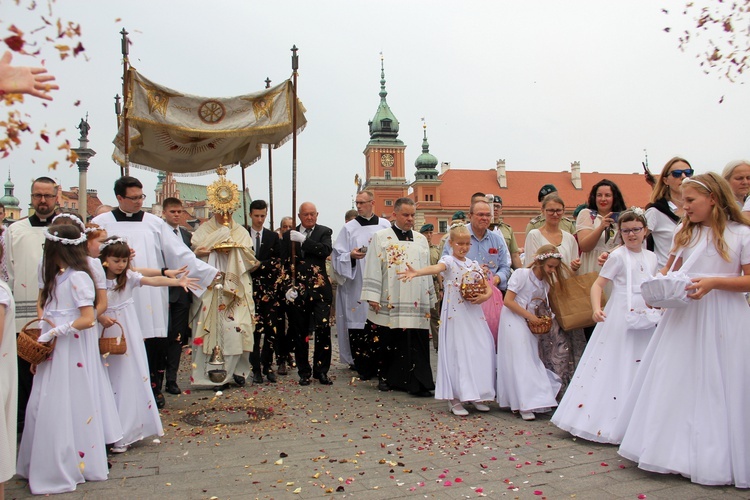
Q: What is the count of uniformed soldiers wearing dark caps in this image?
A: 5